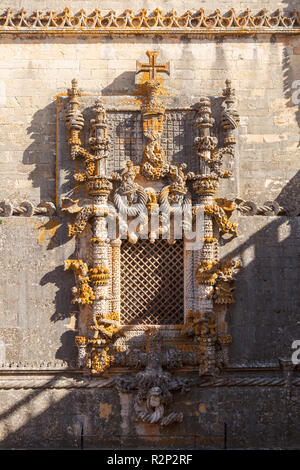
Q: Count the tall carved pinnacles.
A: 4